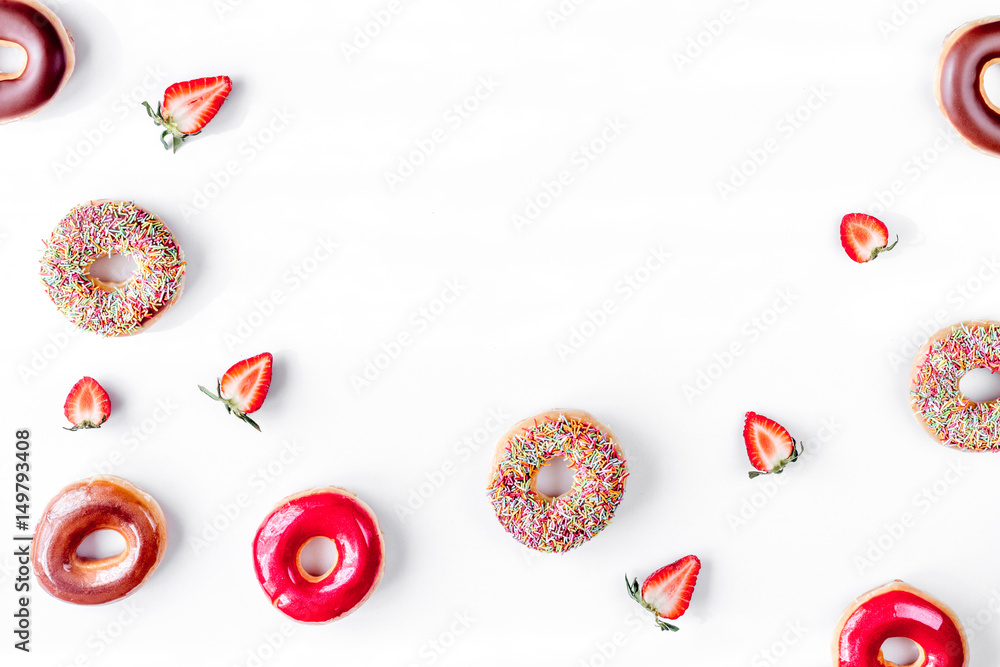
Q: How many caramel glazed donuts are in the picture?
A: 1